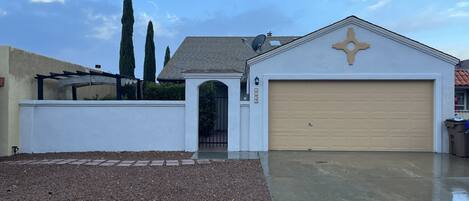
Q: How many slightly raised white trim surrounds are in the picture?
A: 1